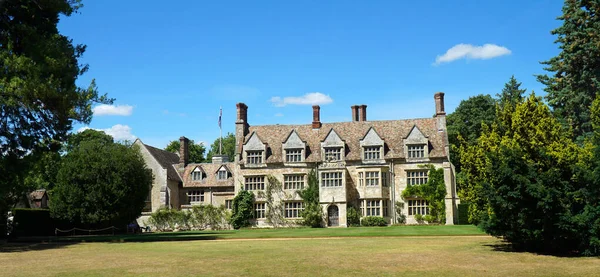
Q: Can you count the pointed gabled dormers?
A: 7